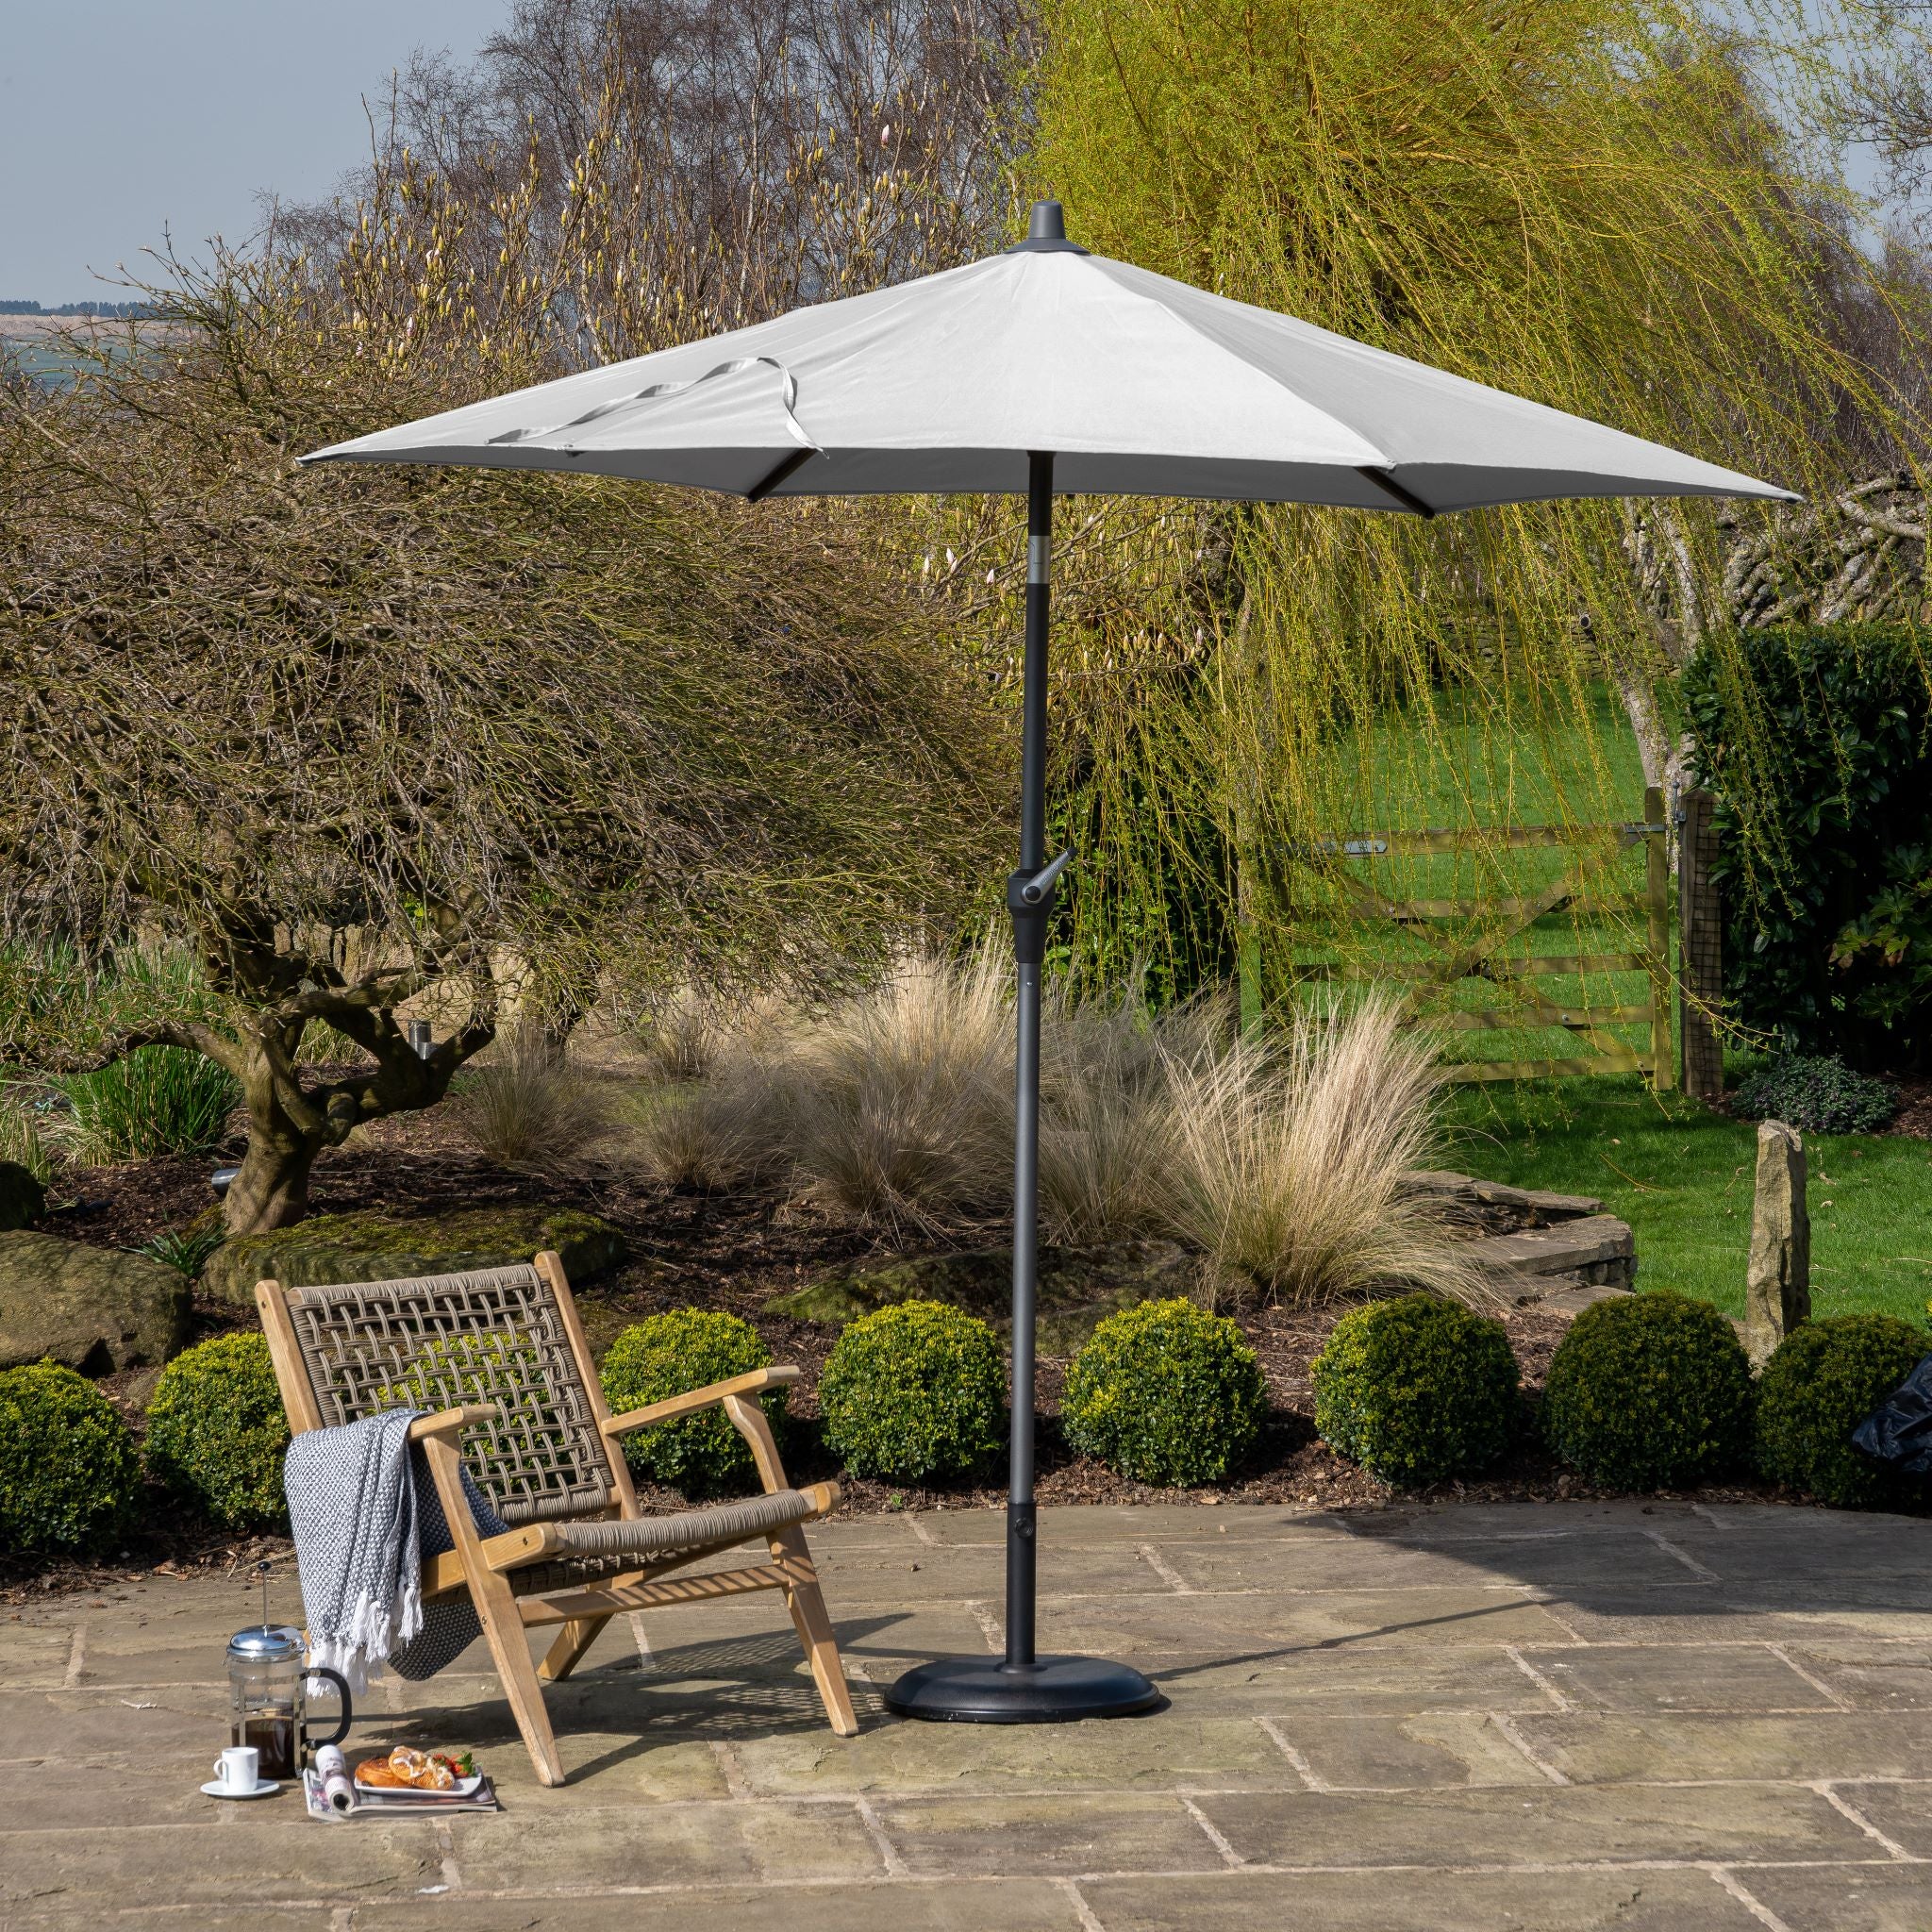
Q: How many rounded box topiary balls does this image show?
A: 9